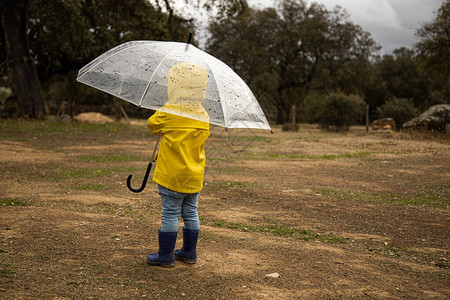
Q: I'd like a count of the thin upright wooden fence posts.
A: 2